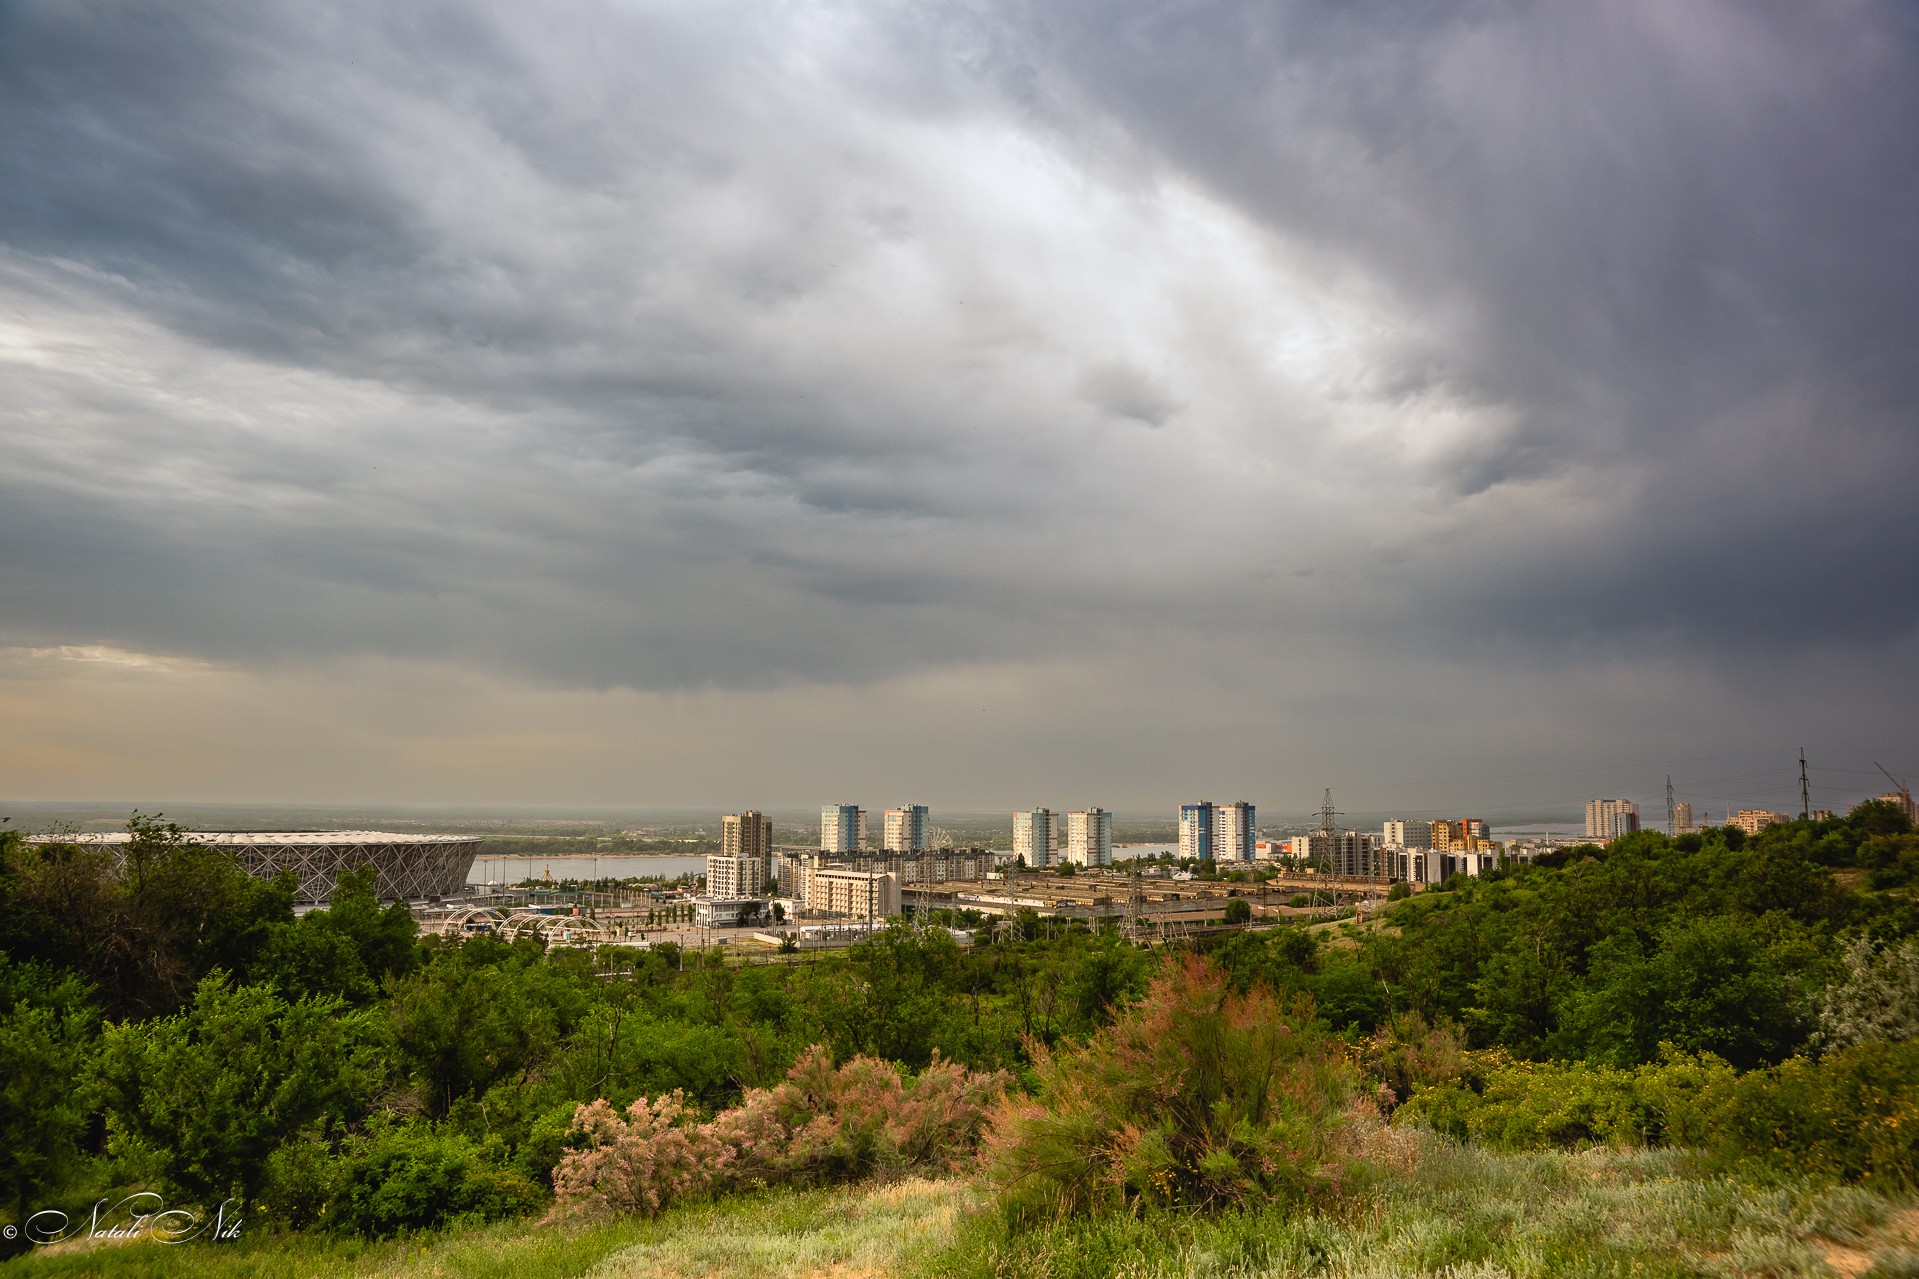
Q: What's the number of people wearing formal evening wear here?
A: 0